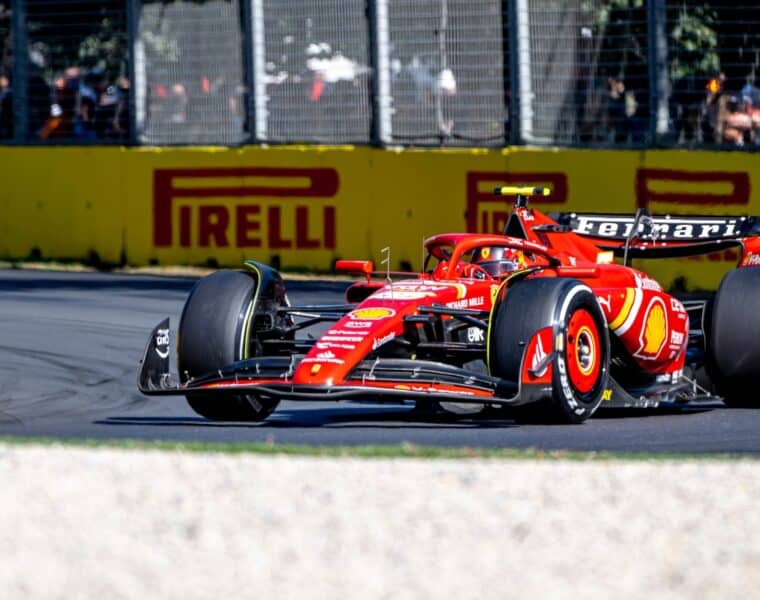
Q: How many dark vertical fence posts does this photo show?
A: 6